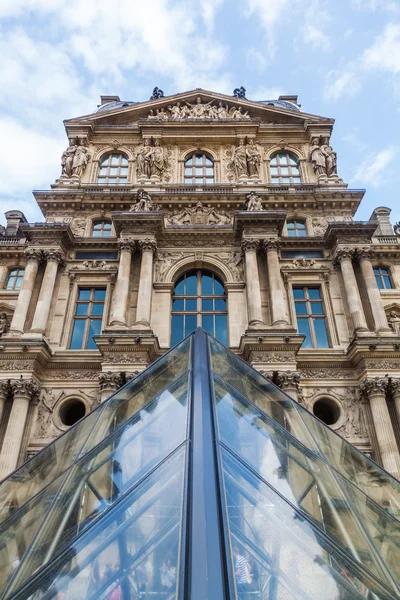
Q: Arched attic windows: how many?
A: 3